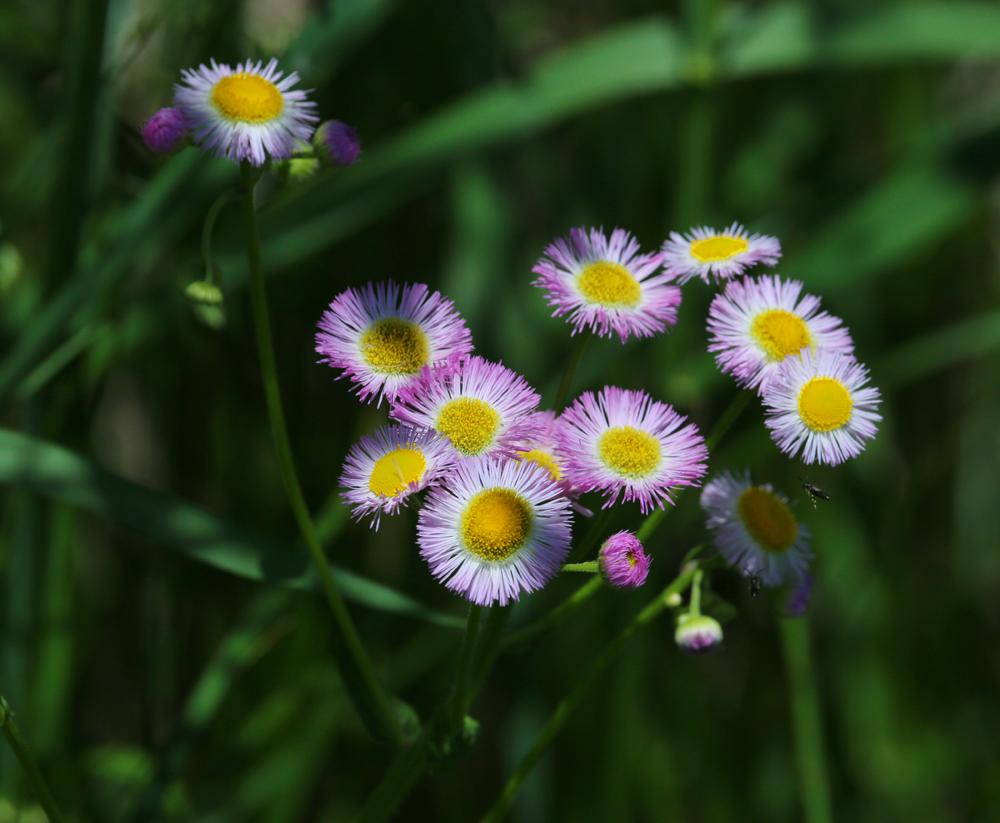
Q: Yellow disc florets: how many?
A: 12